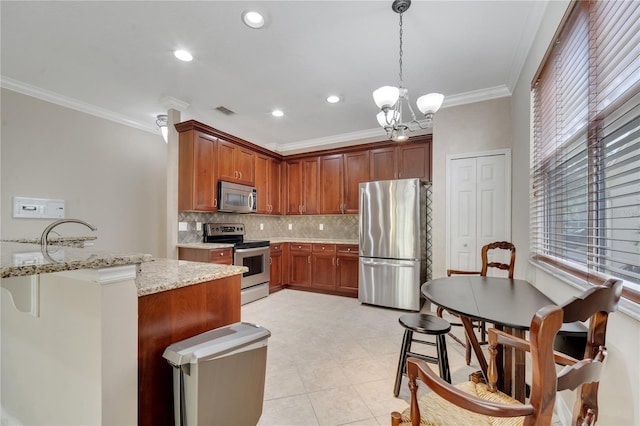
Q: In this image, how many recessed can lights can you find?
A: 4